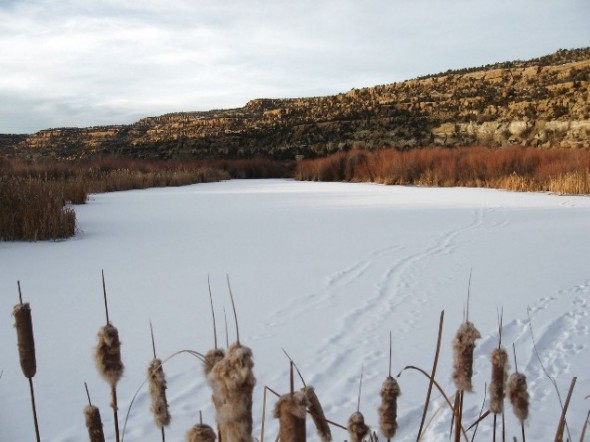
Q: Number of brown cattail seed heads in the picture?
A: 14